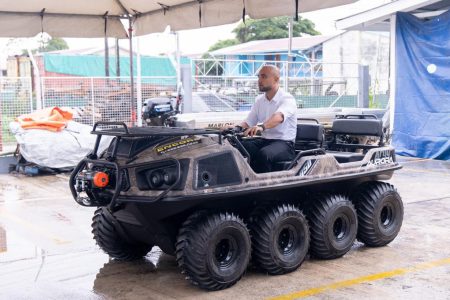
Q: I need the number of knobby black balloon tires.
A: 5